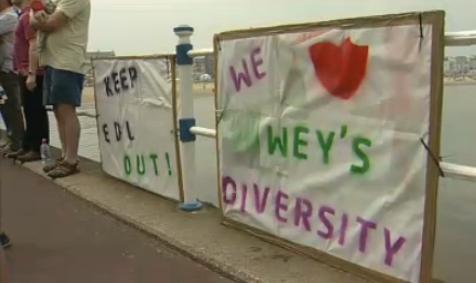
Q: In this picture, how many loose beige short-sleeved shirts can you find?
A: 1